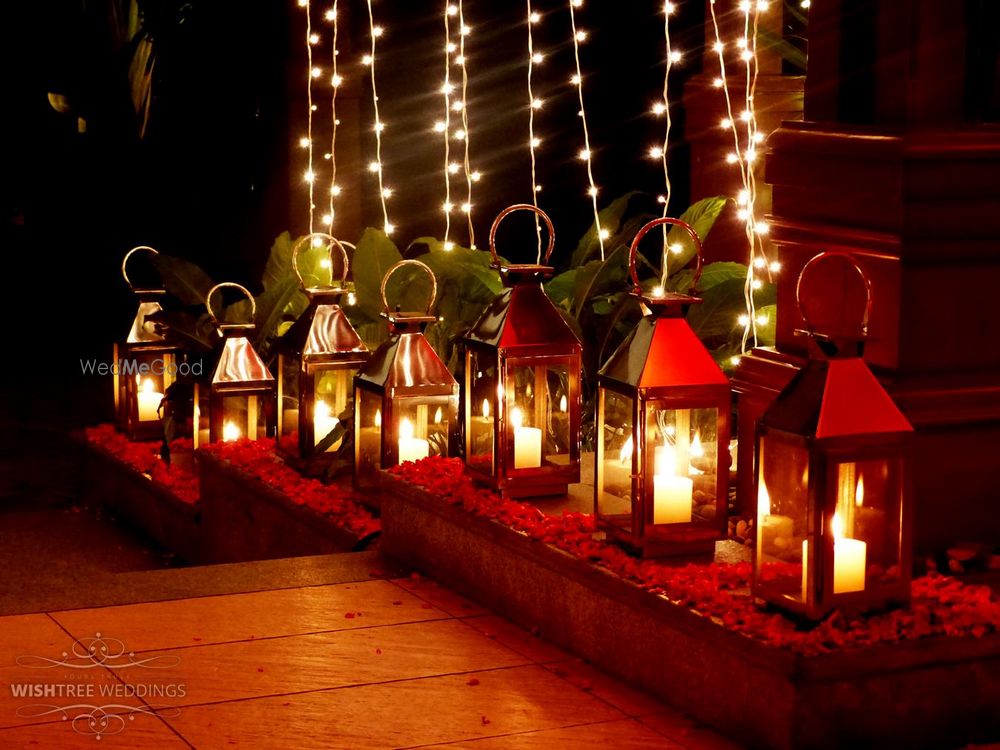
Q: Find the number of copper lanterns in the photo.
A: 7